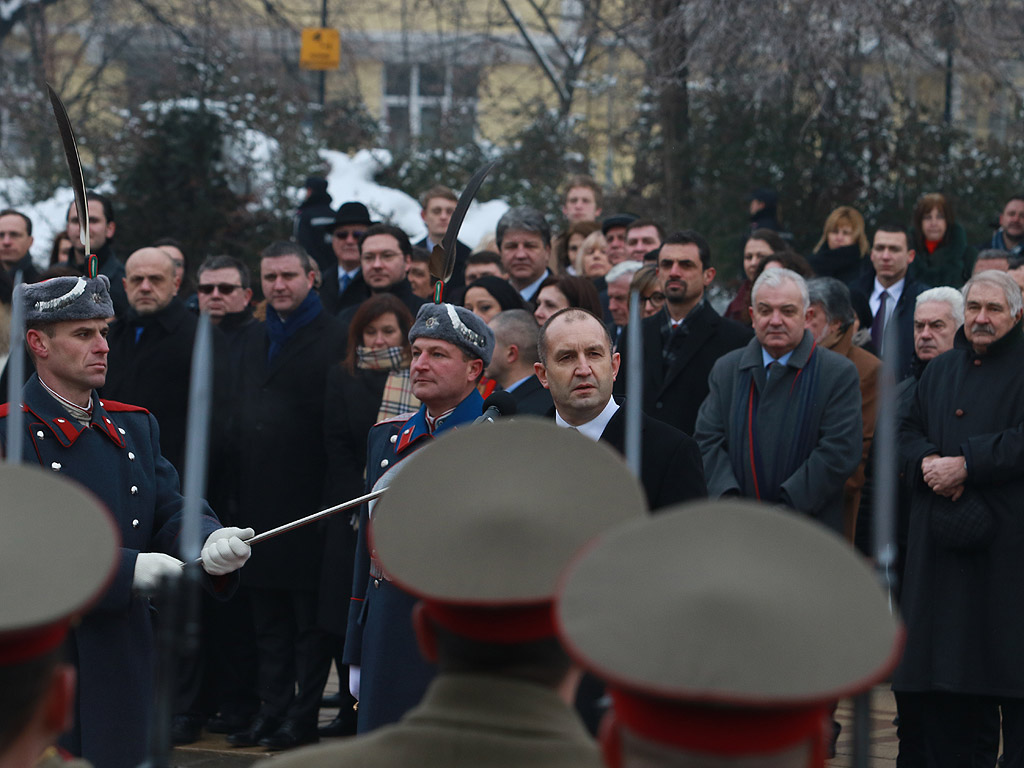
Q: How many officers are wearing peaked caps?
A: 3